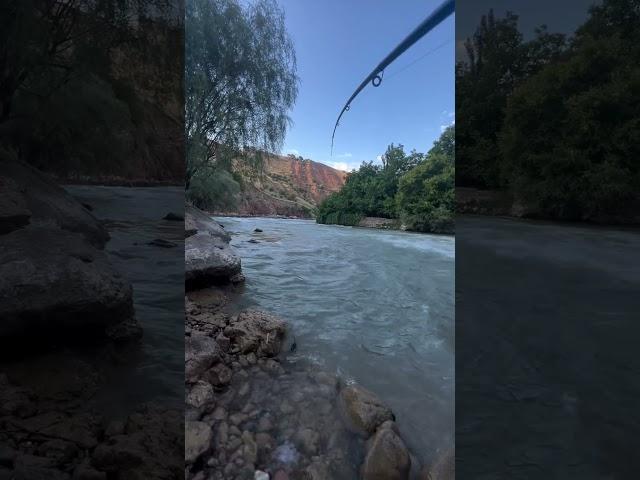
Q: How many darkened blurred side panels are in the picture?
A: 2